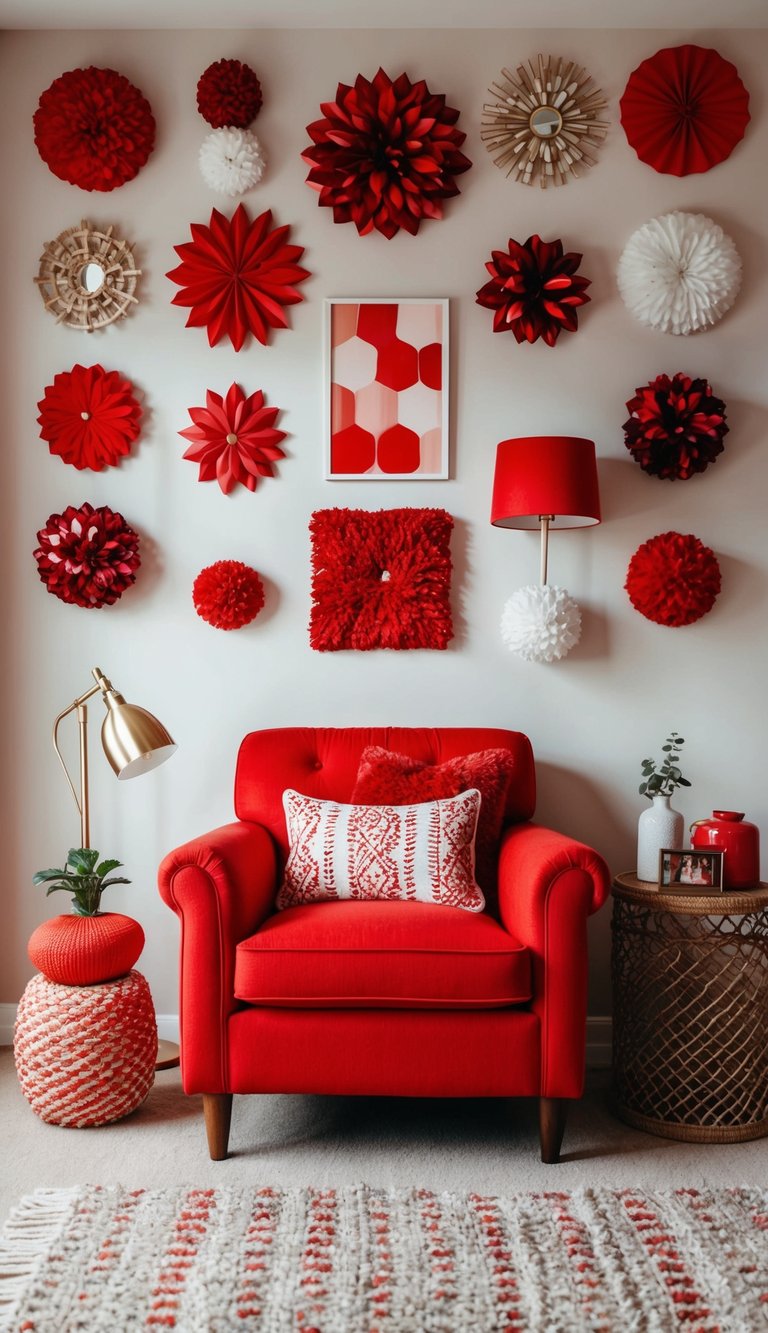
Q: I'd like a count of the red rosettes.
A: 12